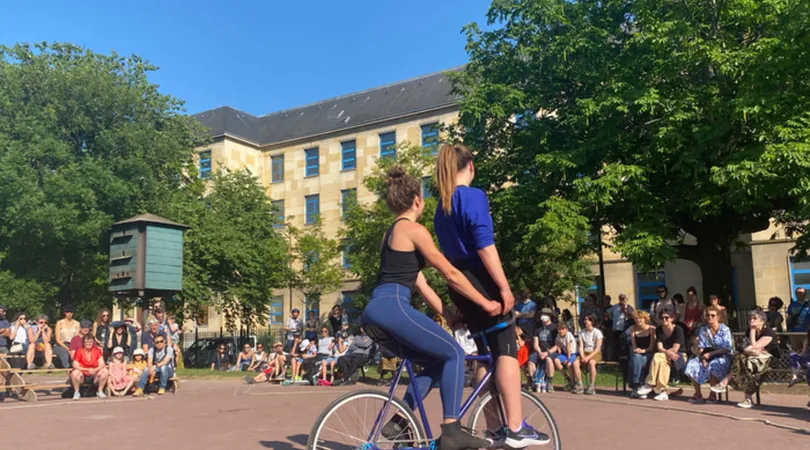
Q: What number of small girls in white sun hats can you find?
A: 2